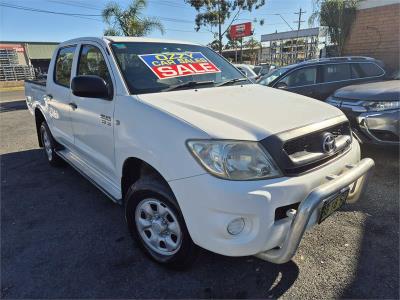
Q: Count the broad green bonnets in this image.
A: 0